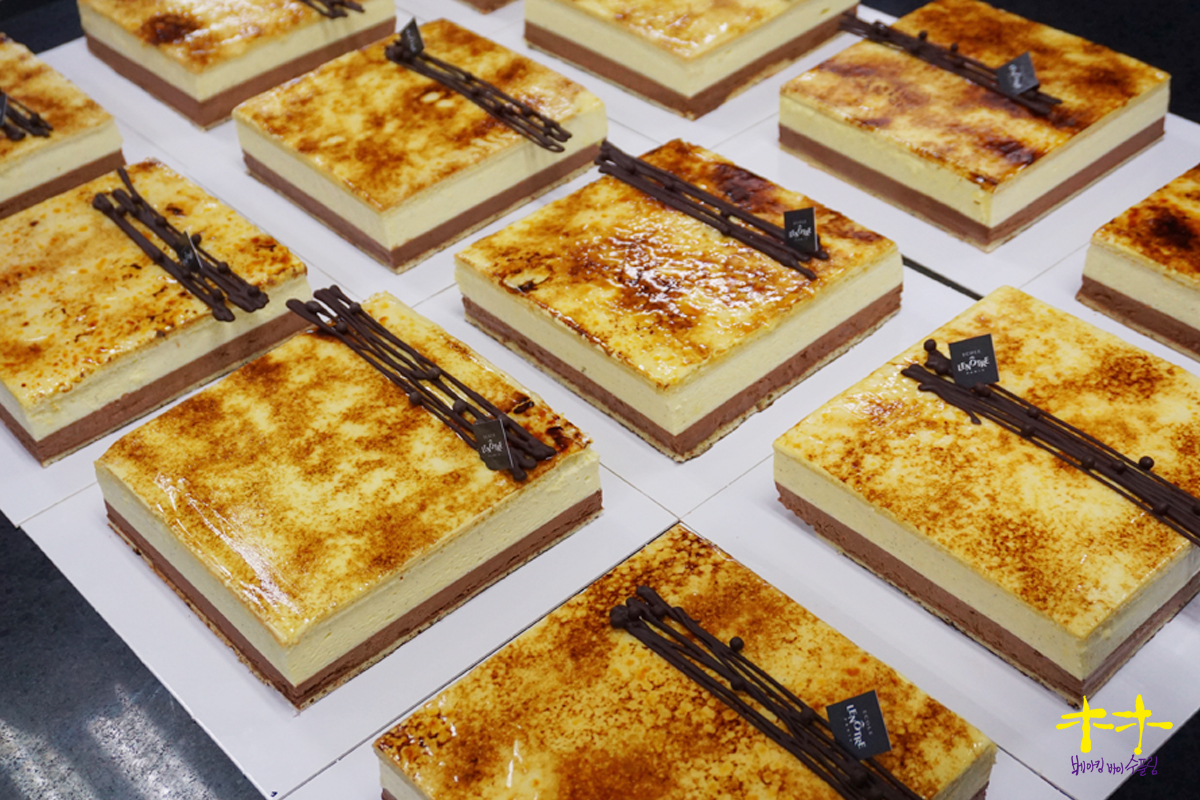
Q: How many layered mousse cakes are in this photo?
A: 12